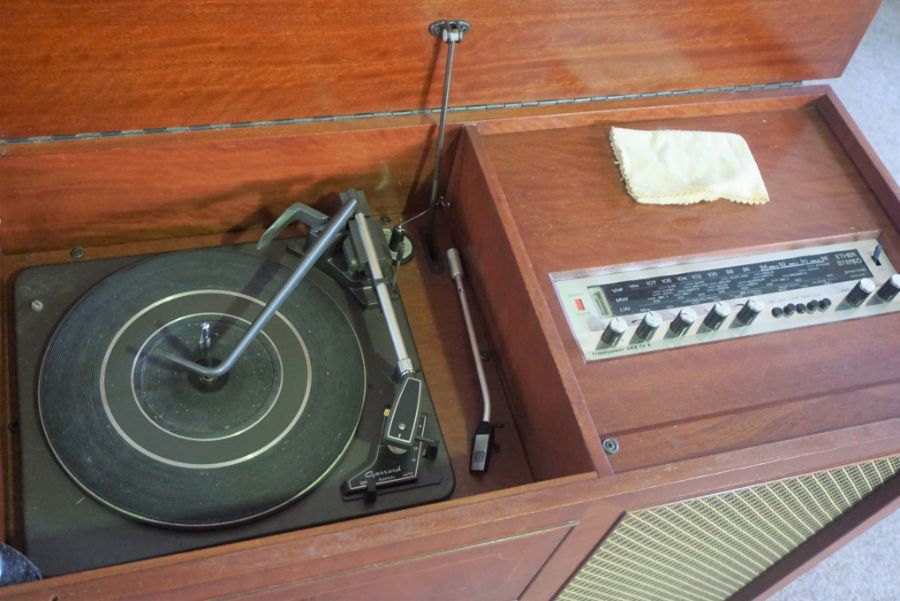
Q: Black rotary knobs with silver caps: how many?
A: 7